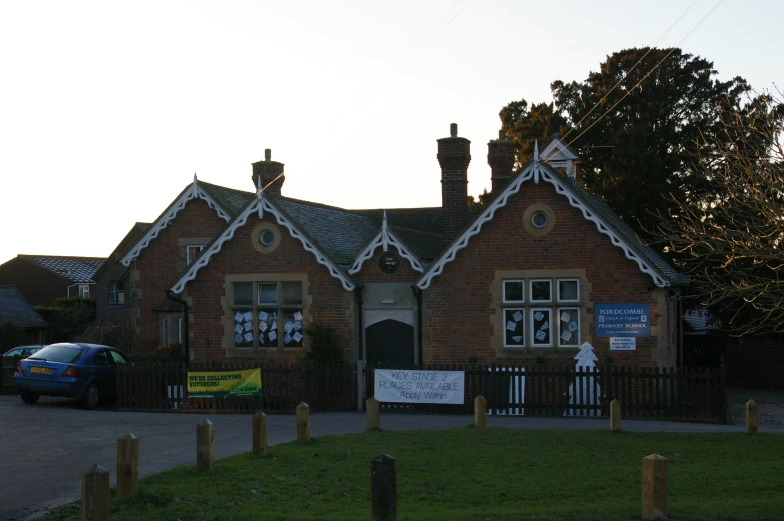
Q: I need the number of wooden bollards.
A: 11